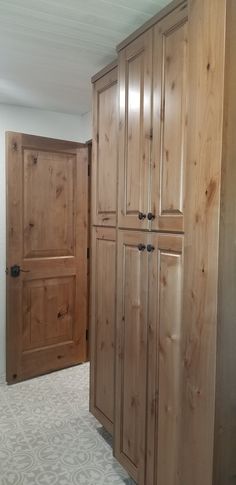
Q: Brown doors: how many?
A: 7